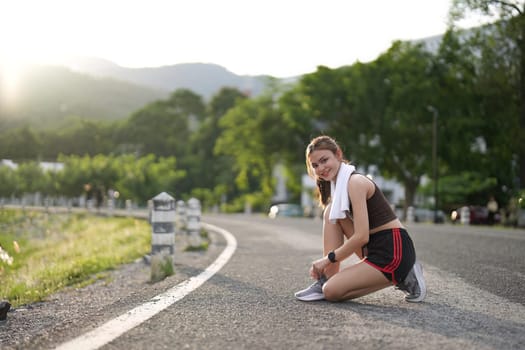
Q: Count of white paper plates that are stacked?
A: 0